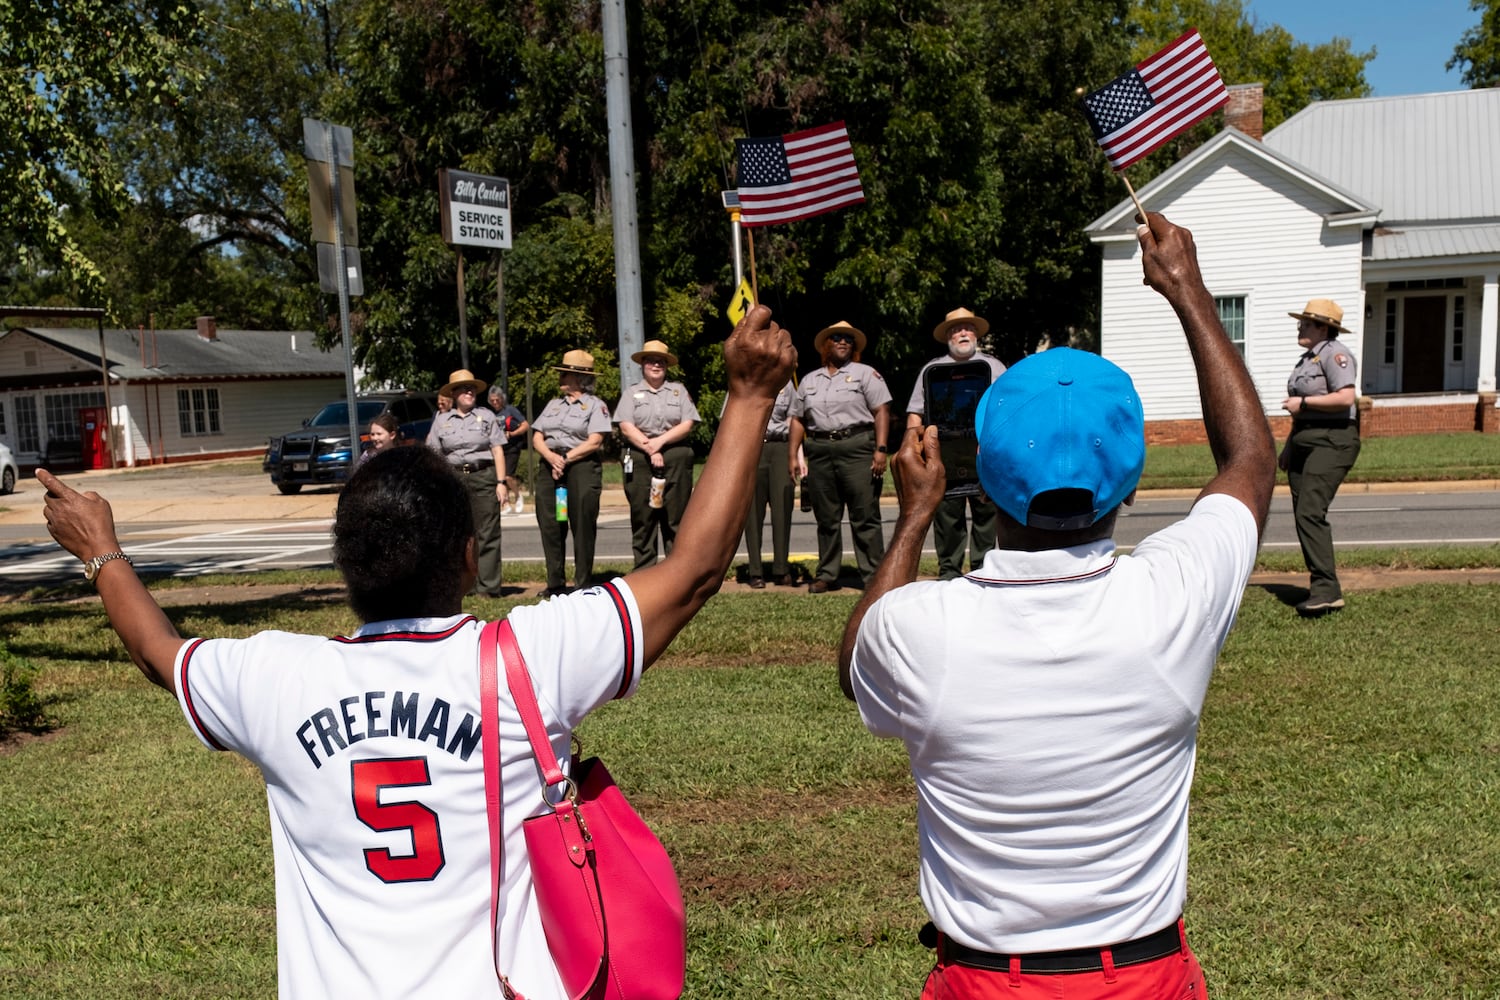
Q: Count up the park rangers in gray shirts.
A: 7